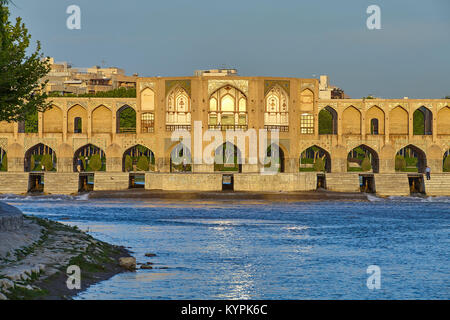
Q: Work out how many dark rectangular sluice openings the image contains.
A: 7